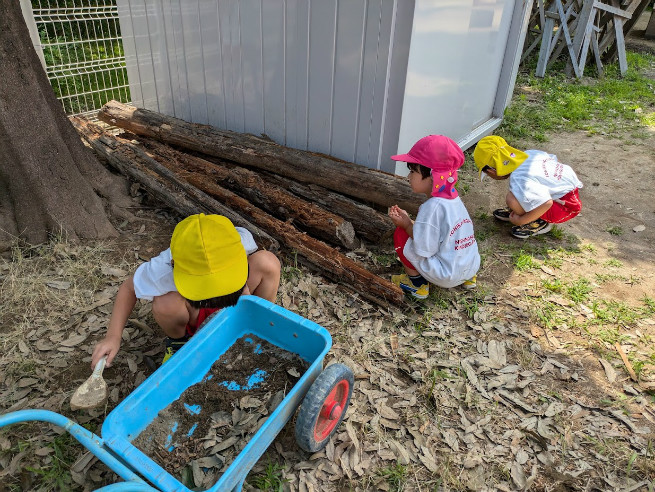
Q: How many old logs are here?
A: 5